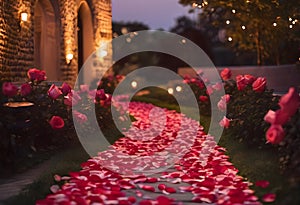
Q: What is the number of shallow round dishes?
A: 1